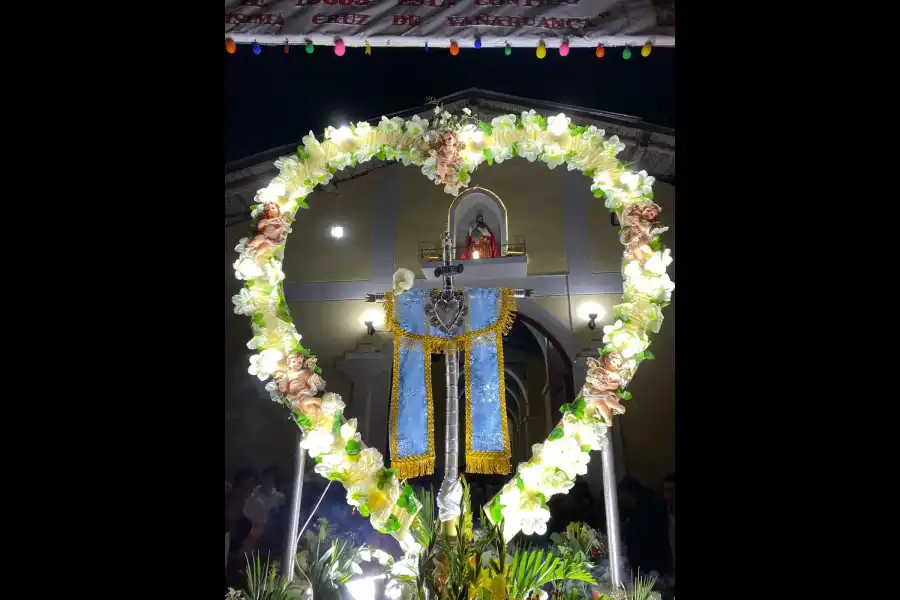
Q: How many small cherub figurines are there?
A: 5